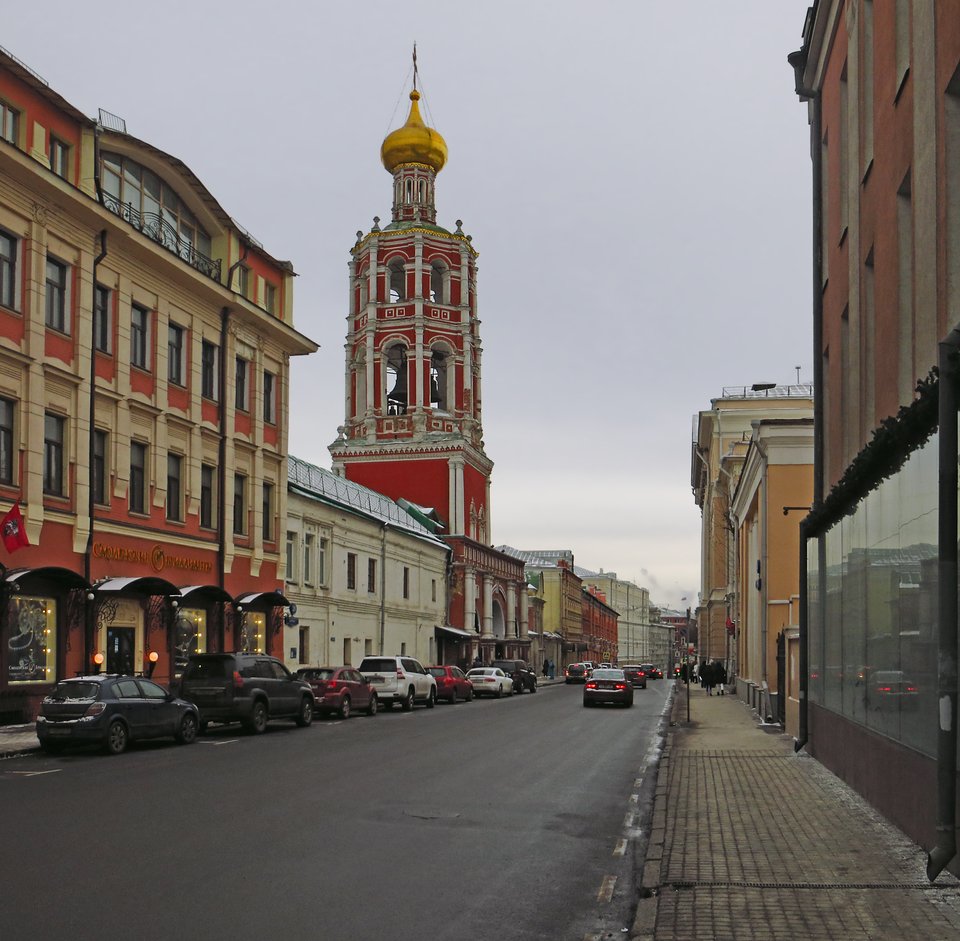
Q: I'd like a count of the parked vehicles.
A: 7